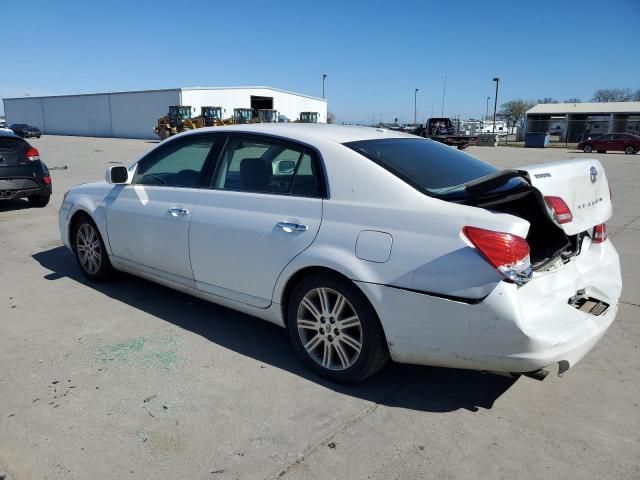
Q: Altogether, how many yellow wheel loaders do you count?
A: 5